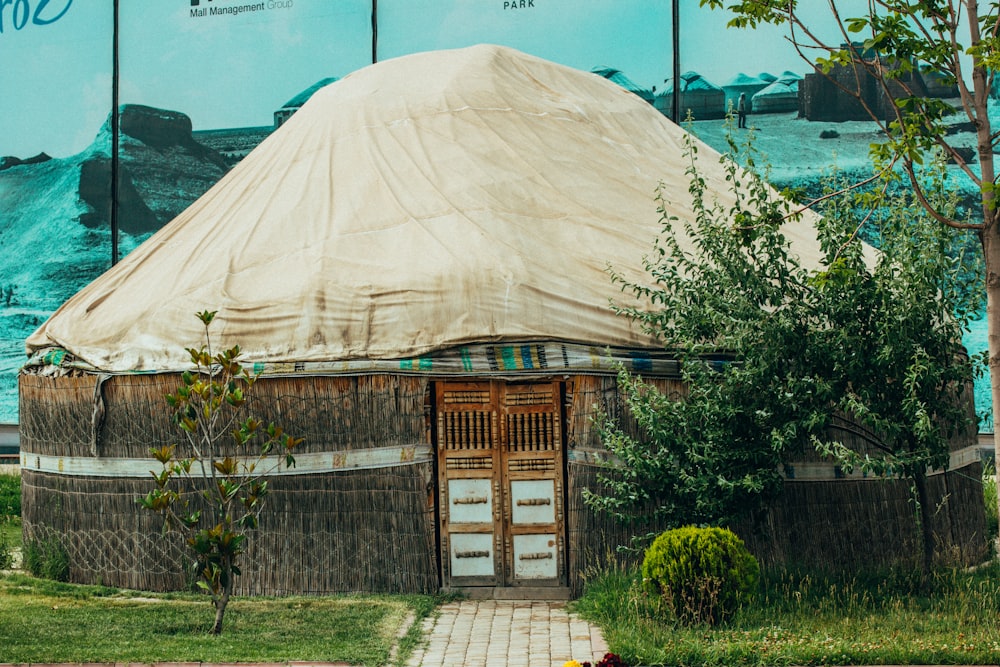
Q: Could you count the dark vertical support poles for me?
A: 3